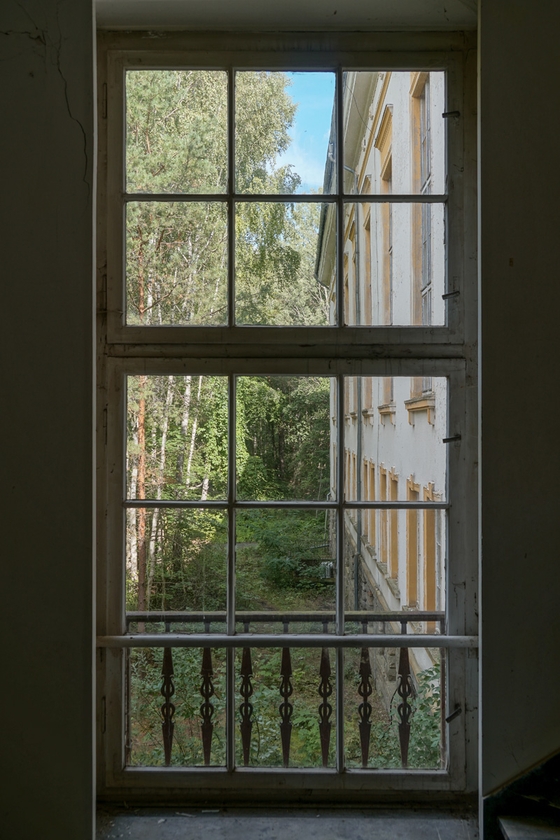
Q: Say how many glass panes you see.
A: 15